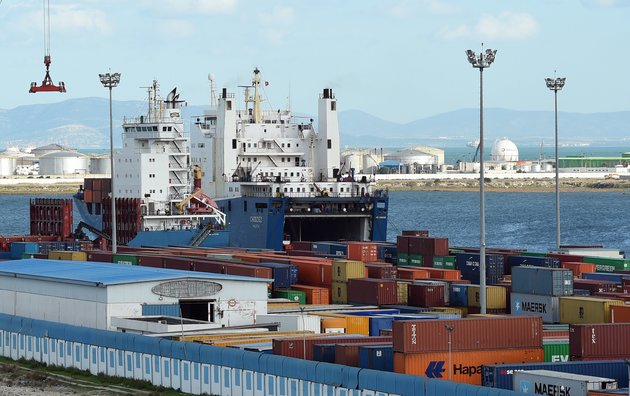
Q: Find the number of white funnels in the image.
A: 2